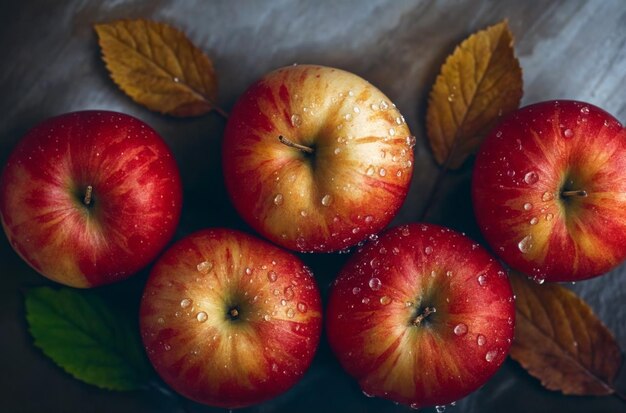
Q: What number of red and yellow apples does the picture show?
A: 5